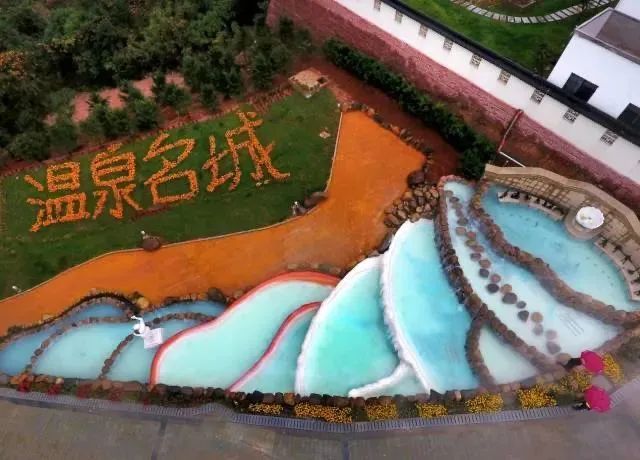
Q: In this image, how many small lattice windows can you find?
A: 9